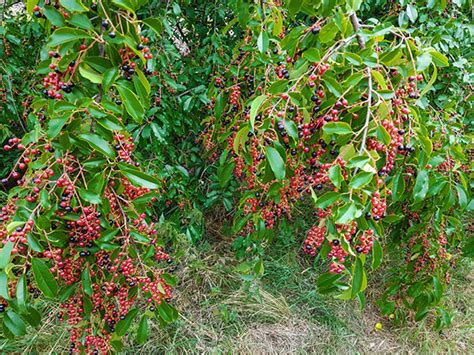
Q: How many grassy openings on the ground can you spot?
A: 1